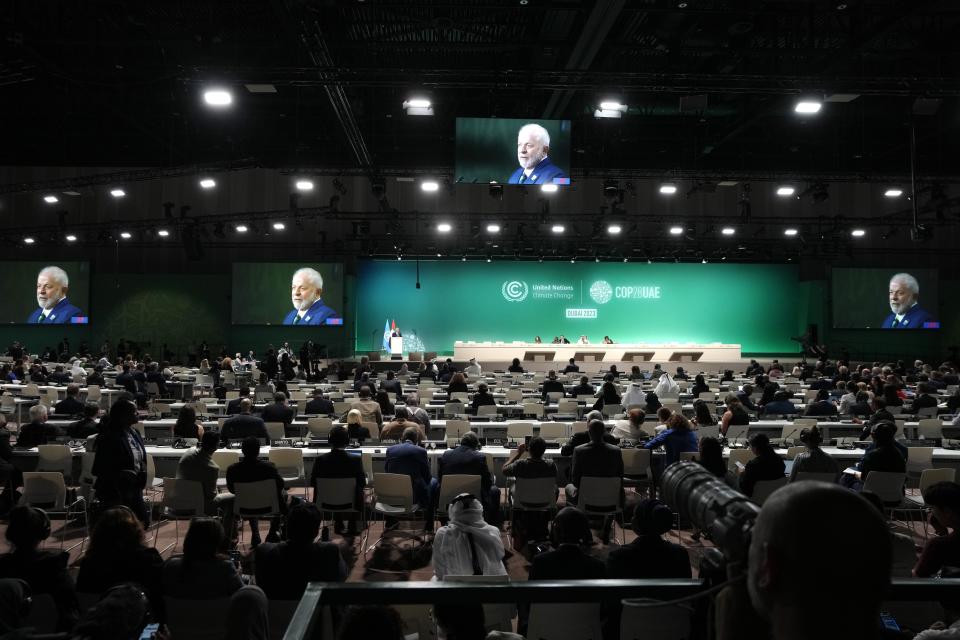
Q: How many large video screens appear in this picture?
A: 4